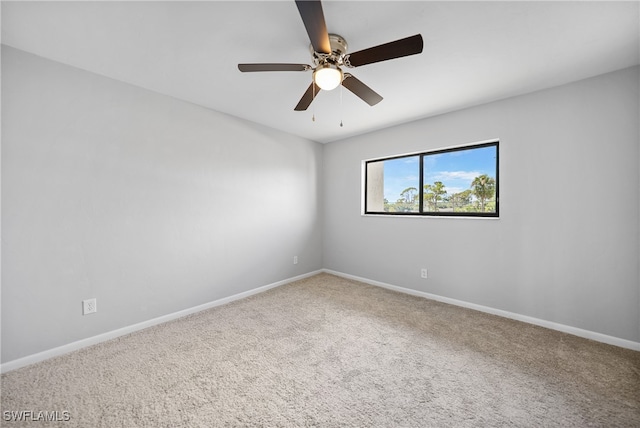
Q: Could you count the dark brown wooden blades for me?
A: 5